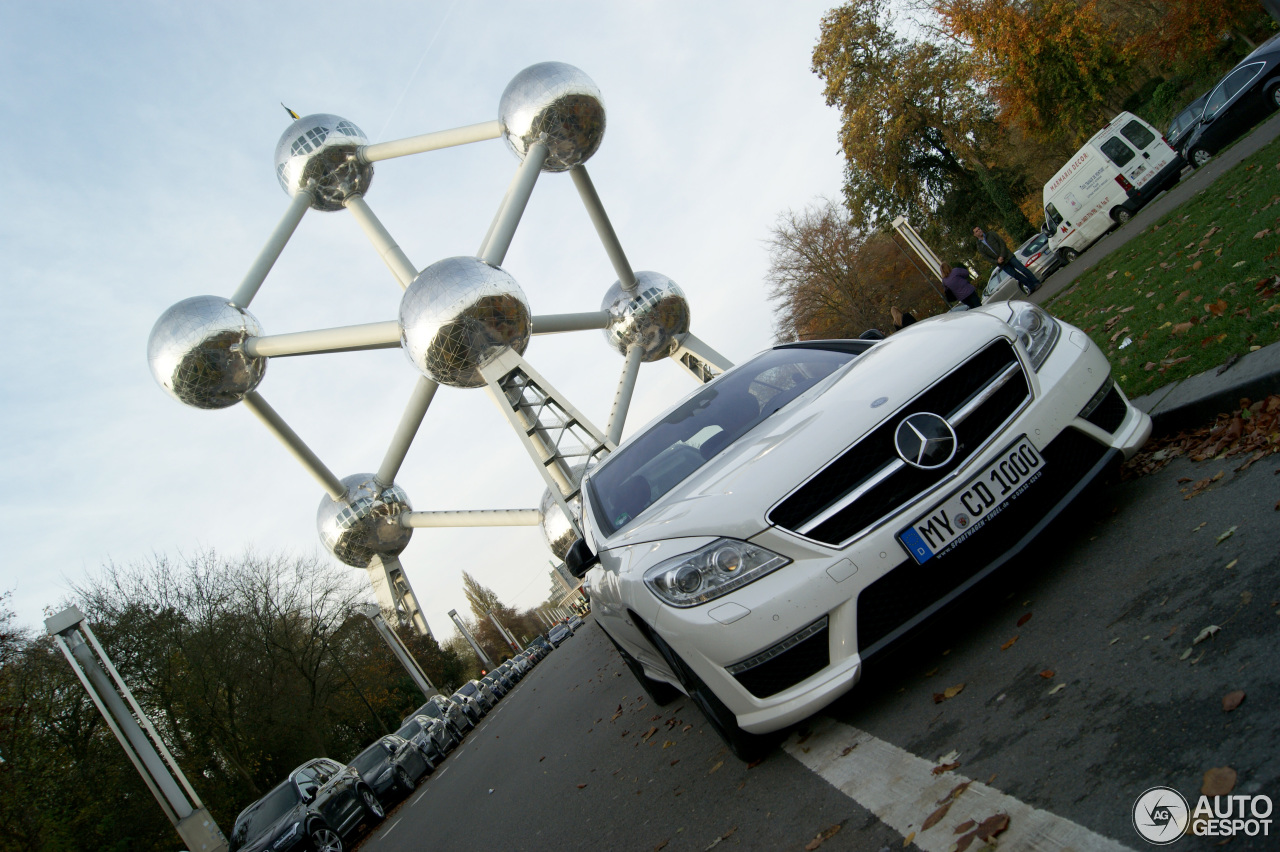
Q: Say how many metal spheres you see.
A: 7